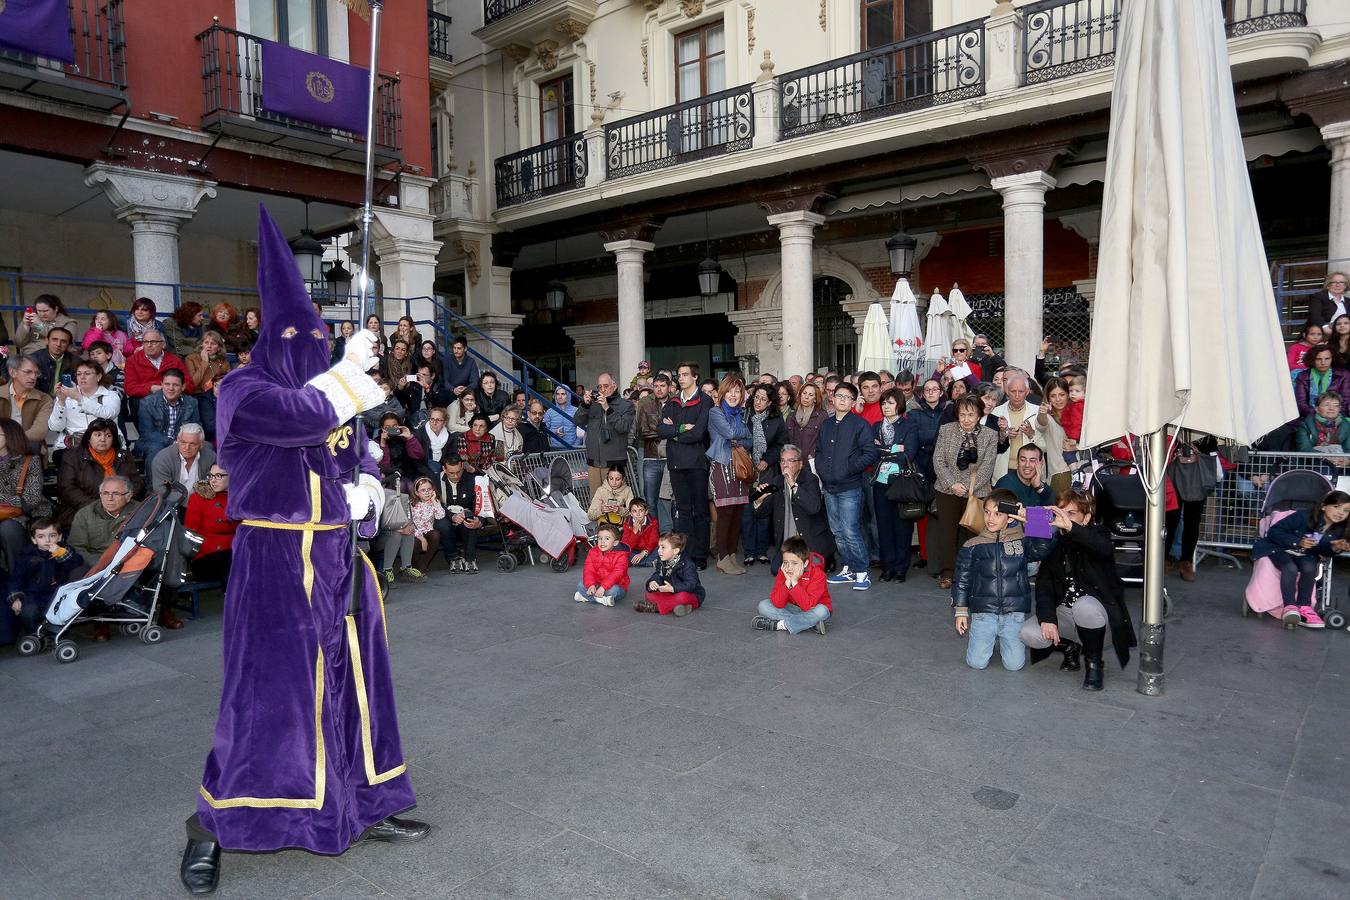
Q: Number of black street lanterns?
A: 5